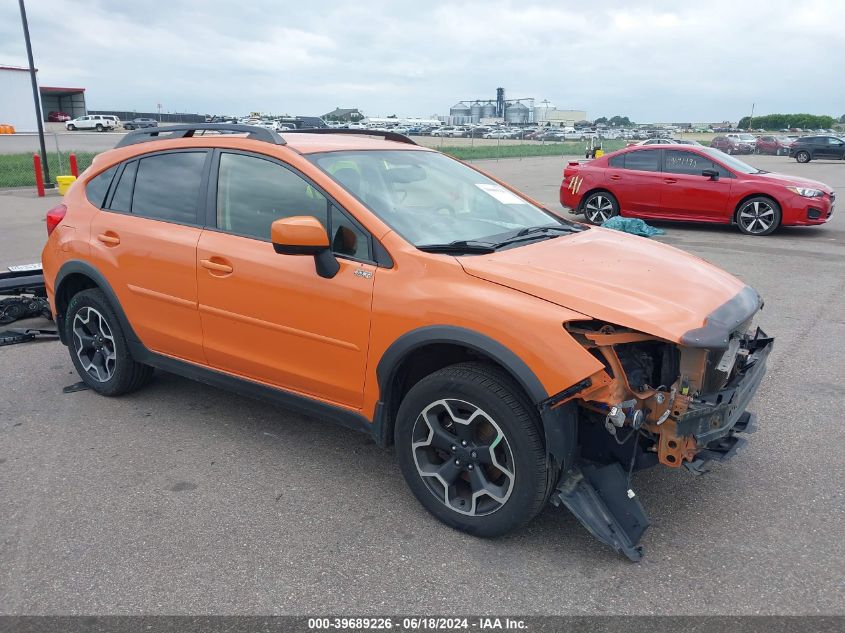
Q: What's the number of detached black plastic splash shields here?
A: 1